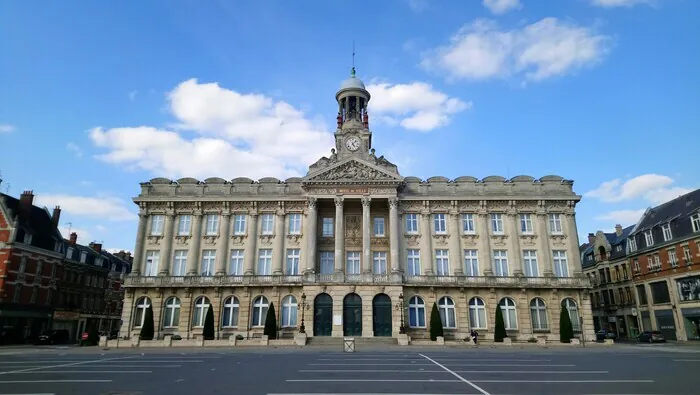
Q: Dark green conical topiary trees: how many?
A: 6